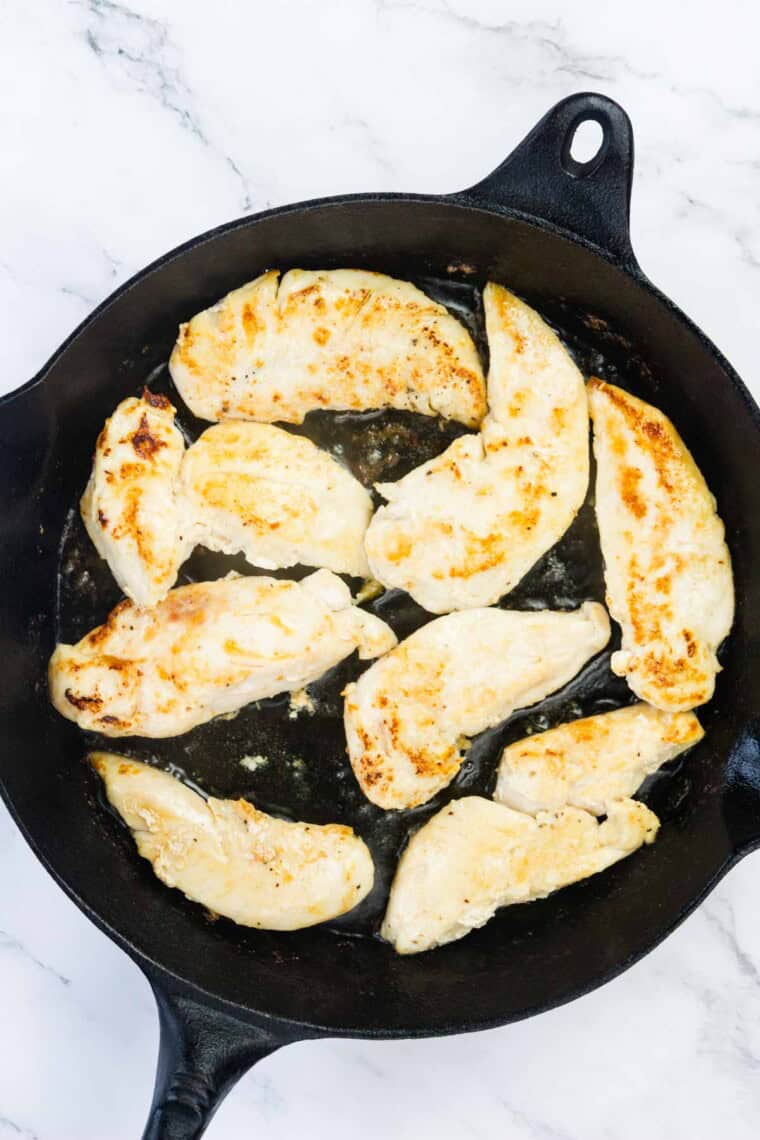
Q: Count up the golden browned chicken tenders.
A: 10